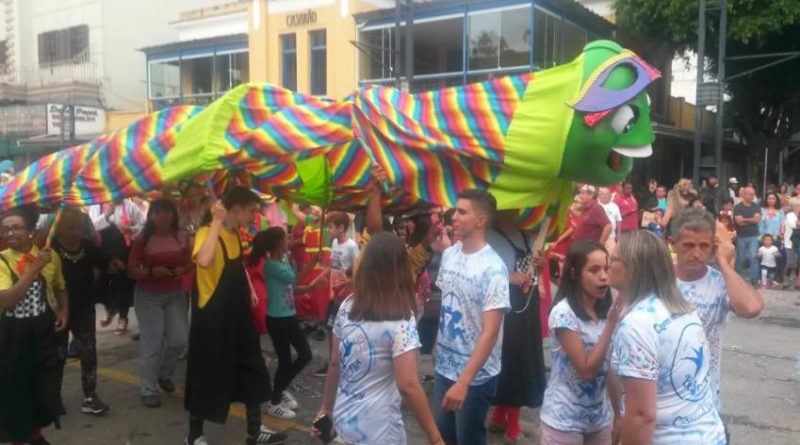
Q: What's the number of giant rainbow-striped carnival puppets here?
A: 1